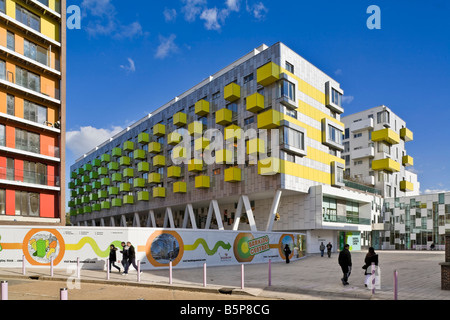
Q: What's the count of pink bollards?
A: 13